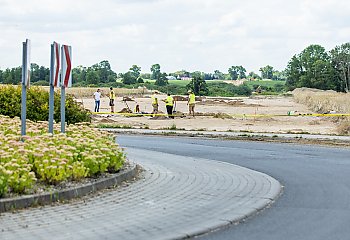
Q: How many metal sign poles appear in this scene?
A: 3